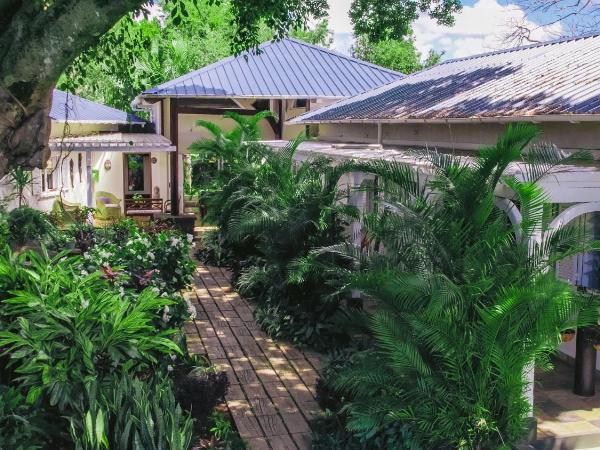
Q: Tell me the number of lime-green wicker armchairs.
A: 2